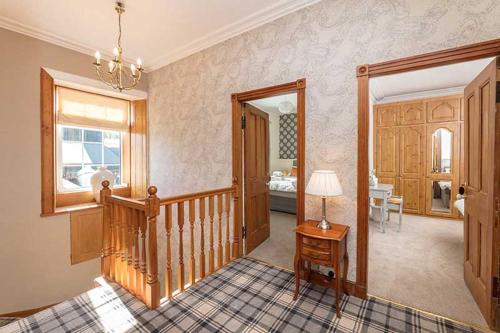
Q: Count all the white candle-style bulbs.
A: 5